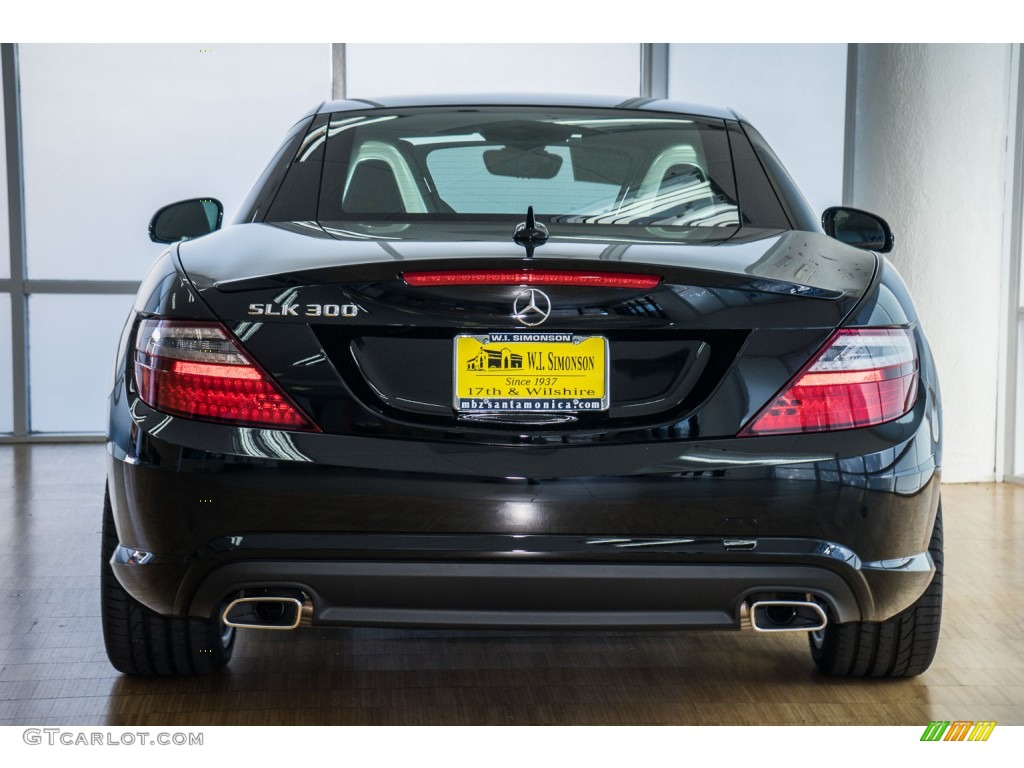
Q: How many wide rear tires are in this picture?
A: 2